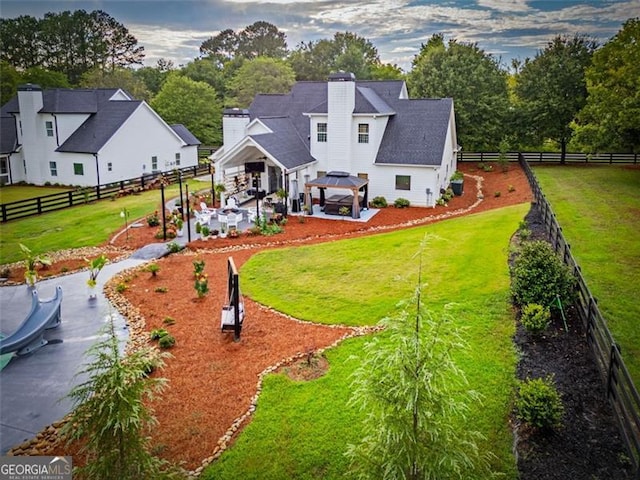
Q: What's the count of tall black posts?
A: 6